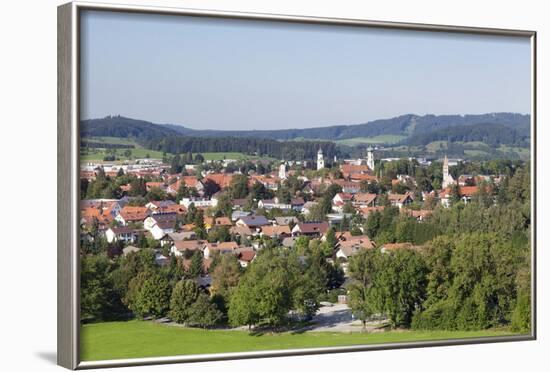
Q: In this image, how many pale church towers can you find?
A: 4